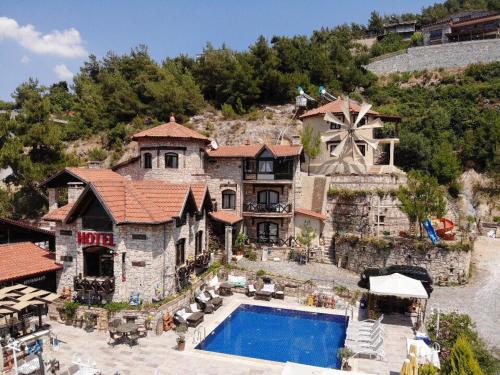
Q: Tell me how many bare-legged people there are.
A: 0